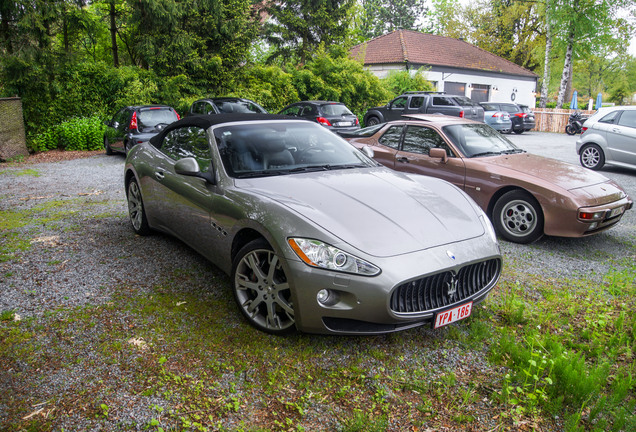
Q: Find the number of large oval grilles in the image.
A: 1